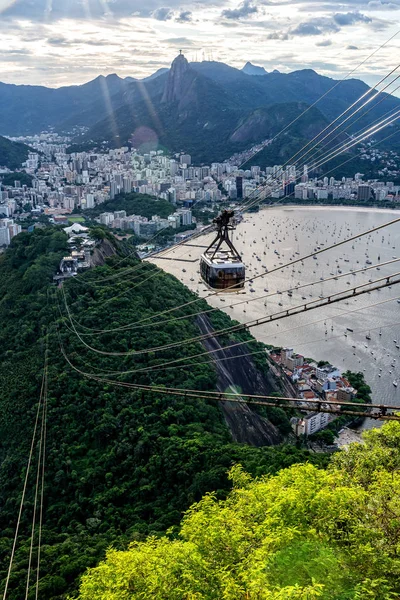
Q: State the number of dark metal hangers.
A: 1